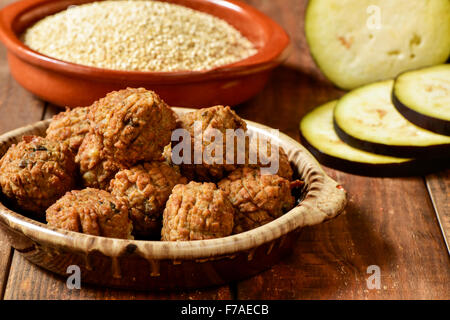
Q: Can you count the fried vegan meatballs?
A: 10